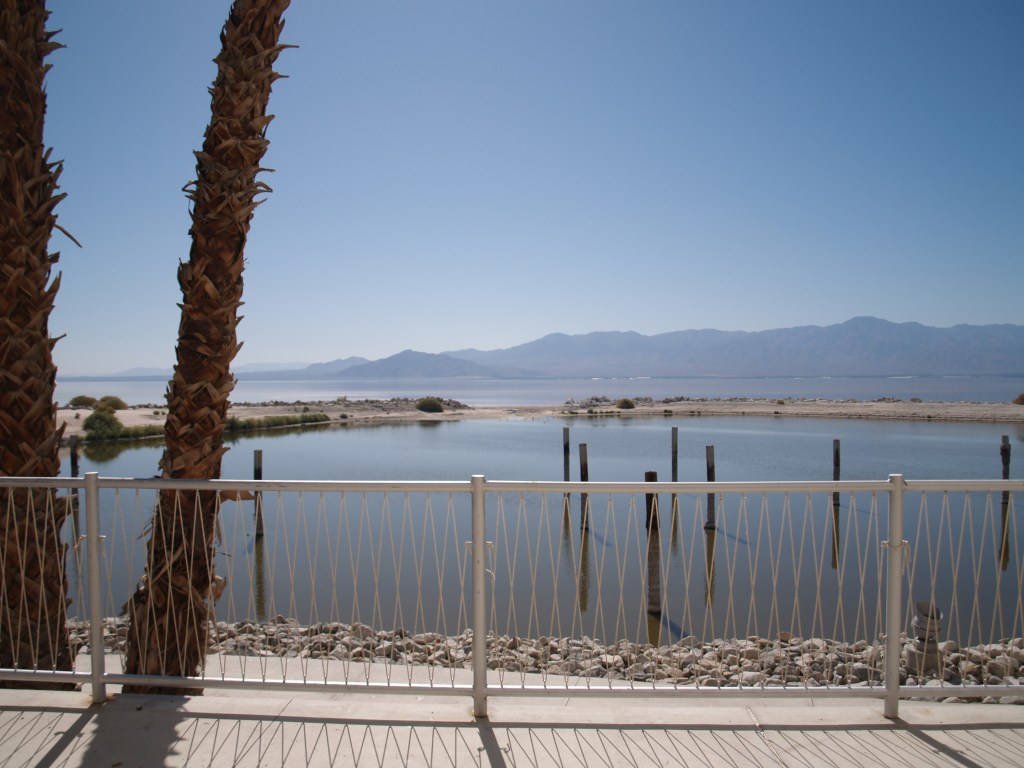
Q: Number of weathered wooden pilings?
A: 9